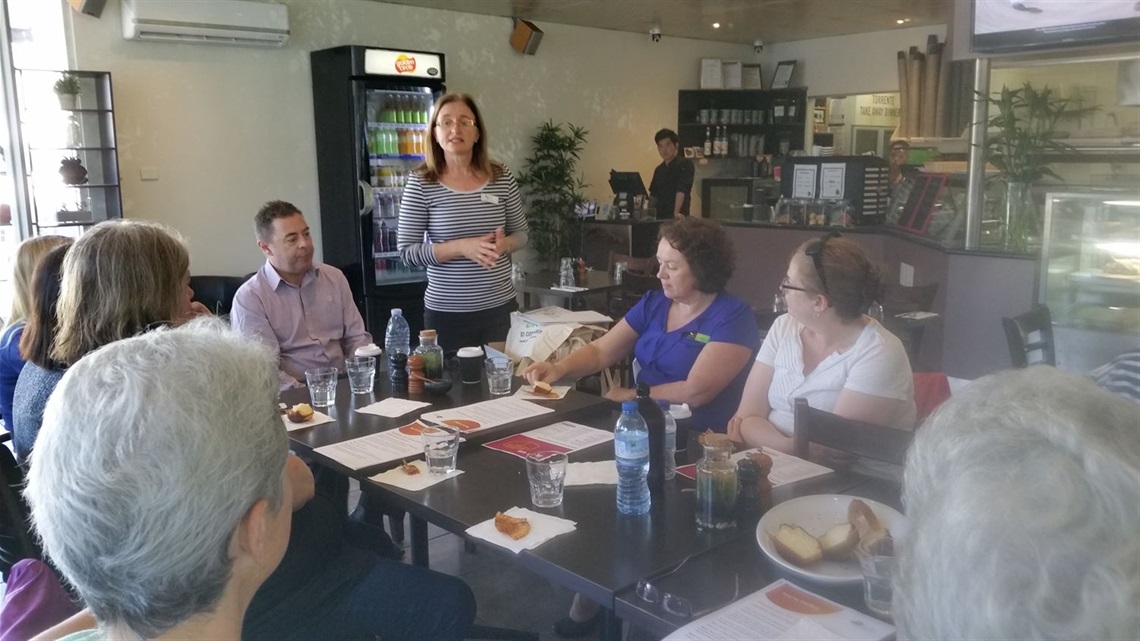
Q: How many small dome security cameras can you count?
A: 2